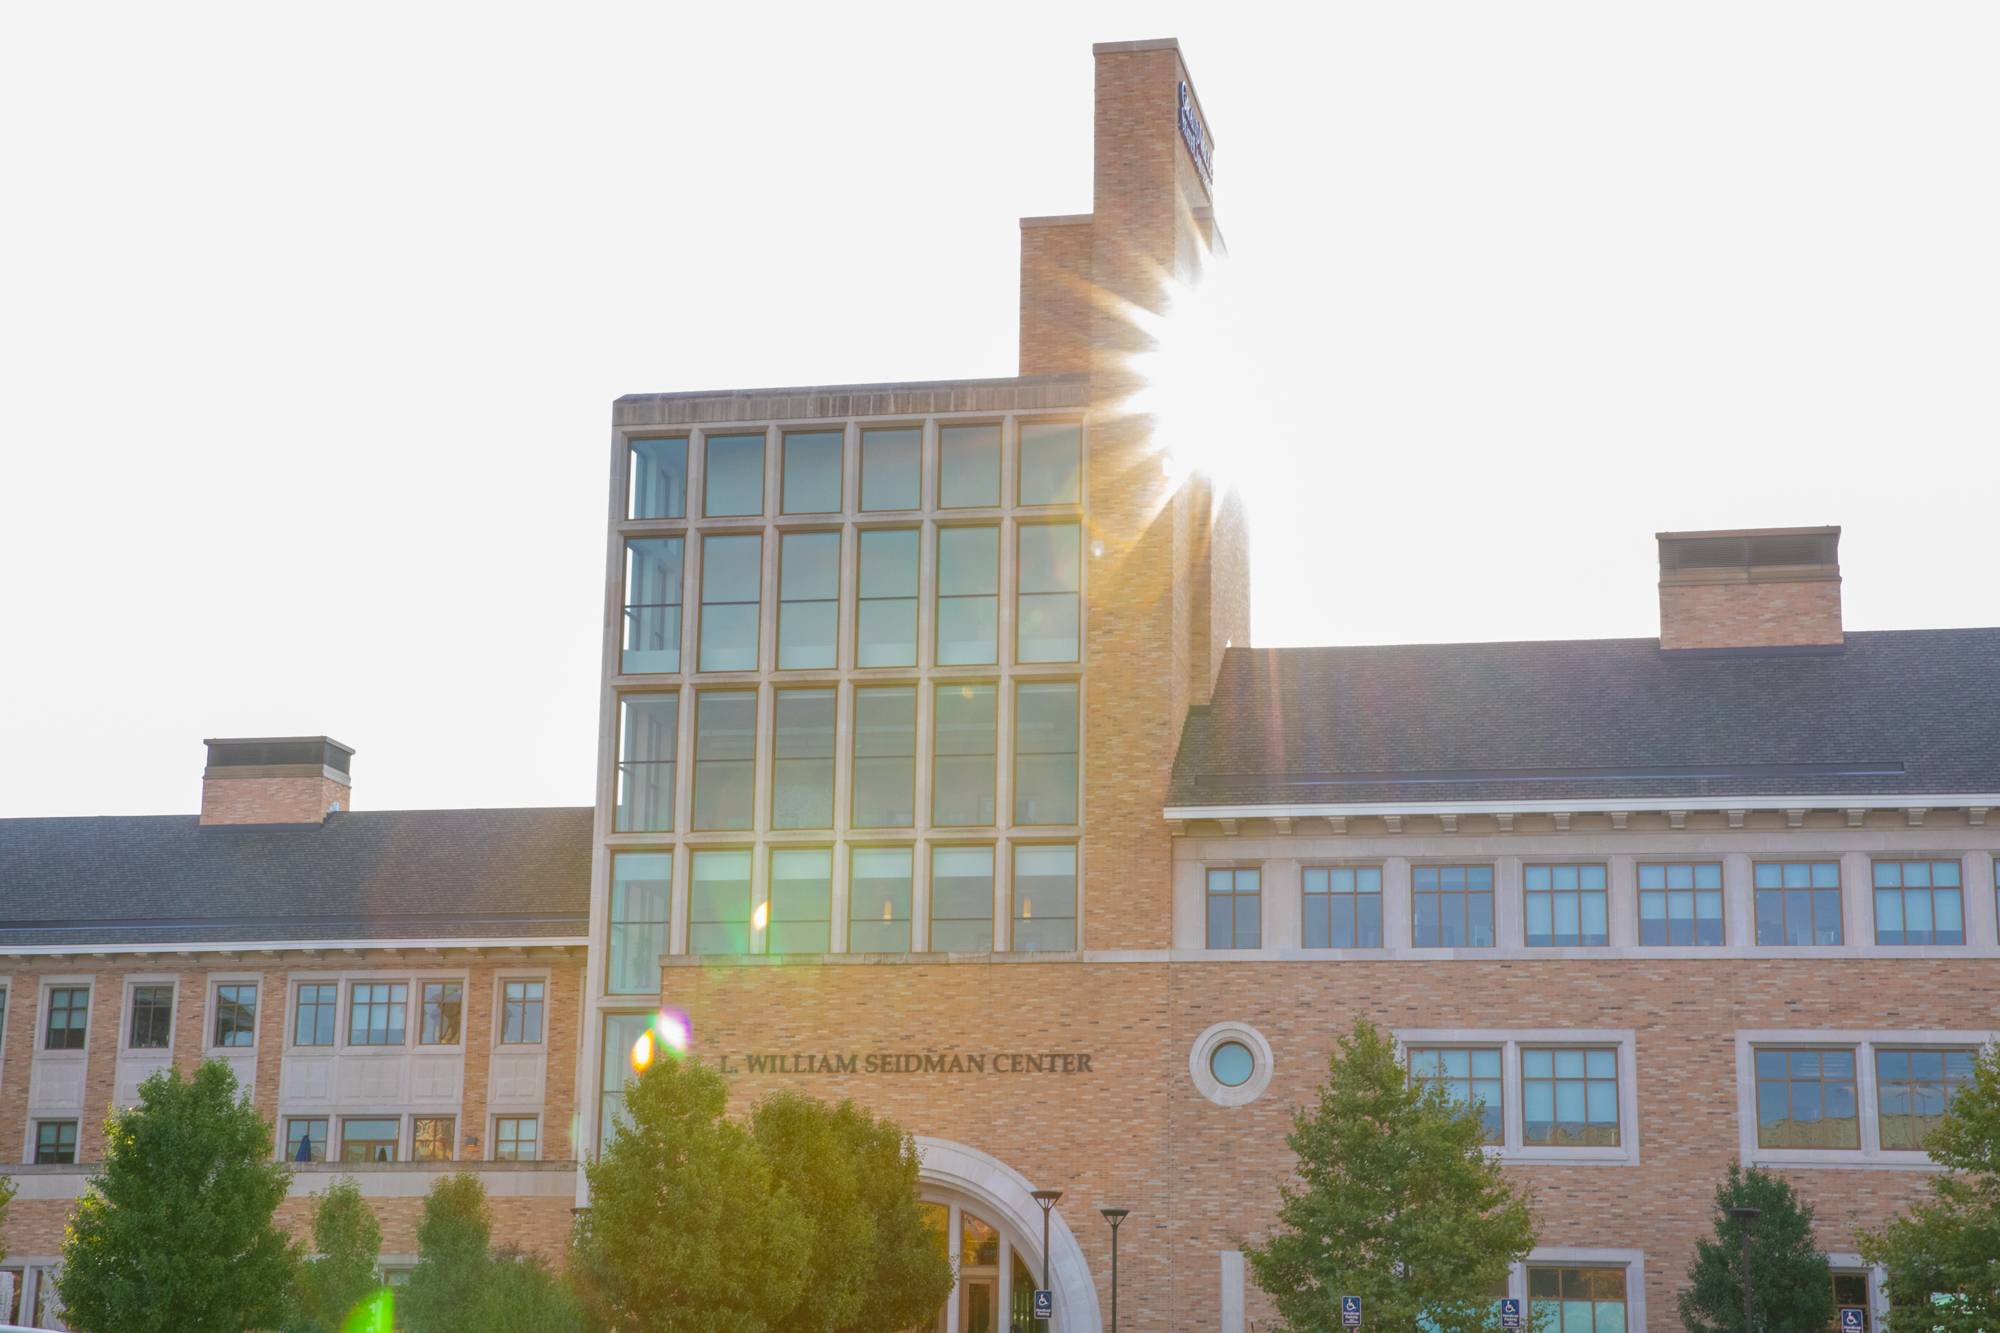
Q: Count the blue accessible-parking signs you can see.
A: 4